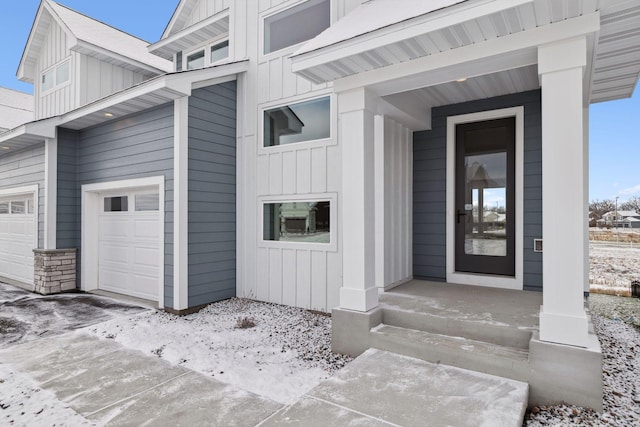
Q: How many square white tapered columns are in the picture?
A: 2